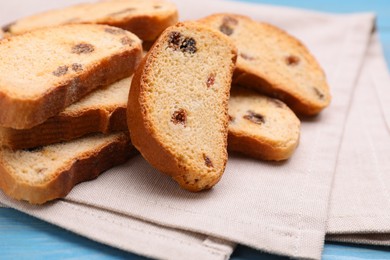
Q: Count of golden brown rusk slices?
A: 7